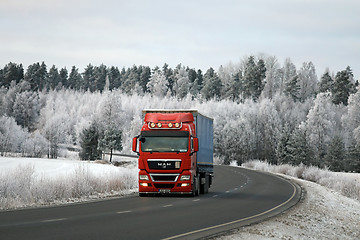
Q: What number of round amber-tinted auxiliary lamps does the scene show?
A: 4